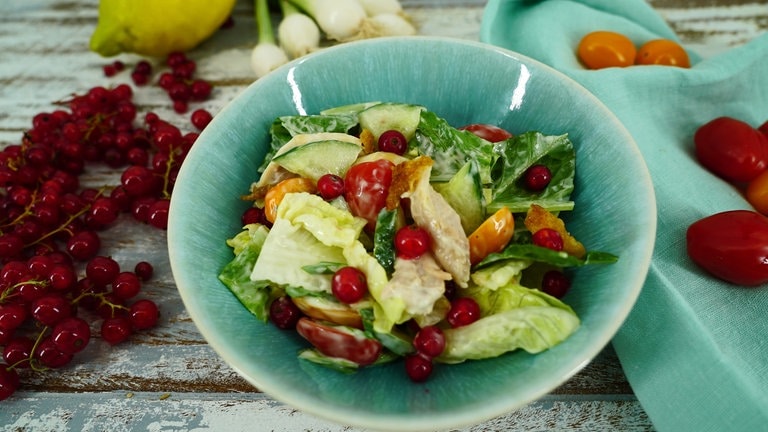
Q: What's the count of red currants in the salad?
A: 12